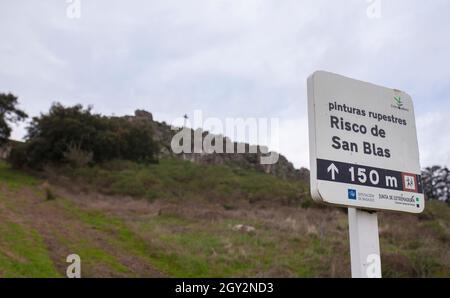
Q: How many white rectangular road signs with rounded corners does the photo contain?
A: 1